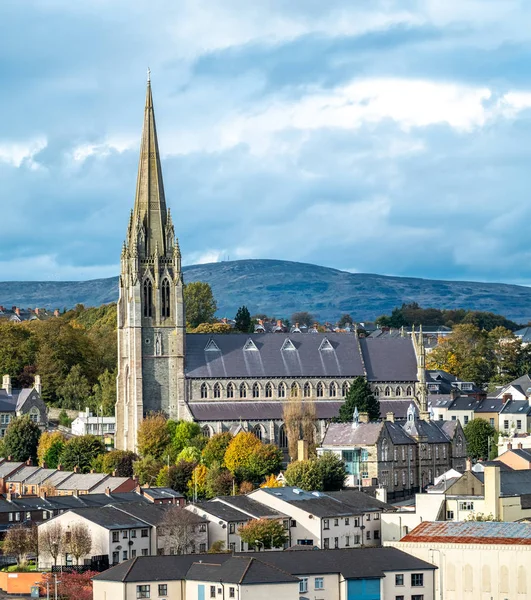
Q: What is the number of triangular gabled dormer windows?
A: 4